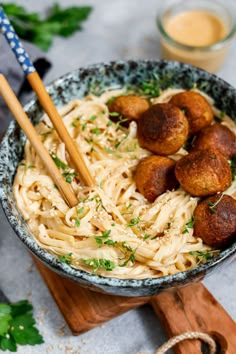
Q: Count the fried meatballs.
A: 7